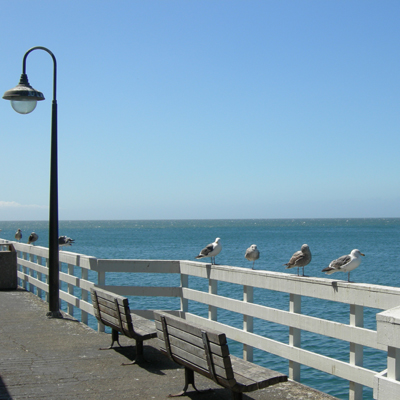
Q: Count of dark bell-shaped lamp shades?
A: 1